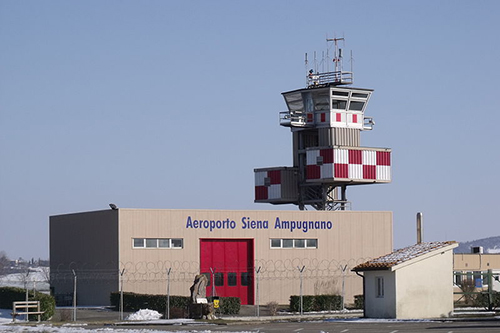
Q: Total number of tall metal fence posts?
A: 8